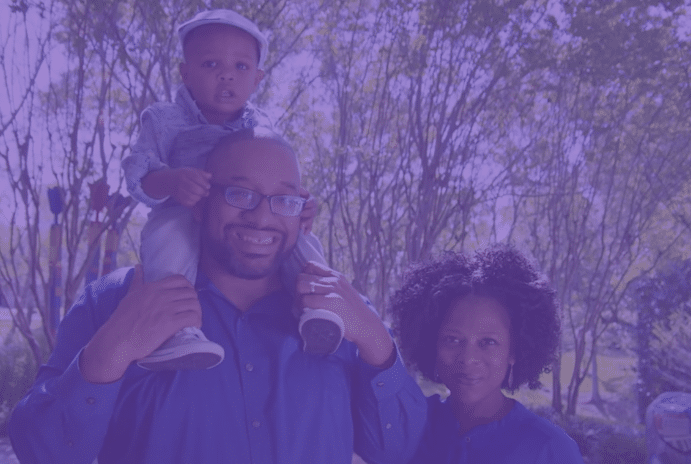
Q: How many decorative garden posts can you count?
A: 3